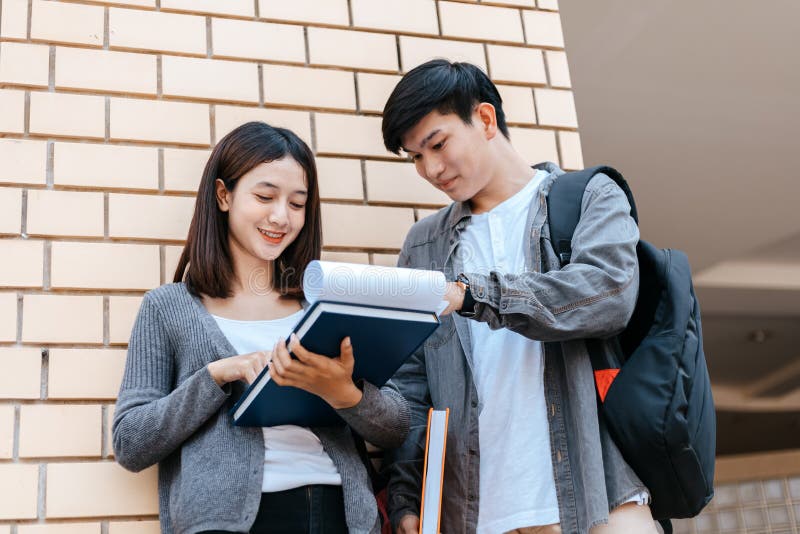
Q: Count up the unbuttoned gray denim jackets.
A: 1